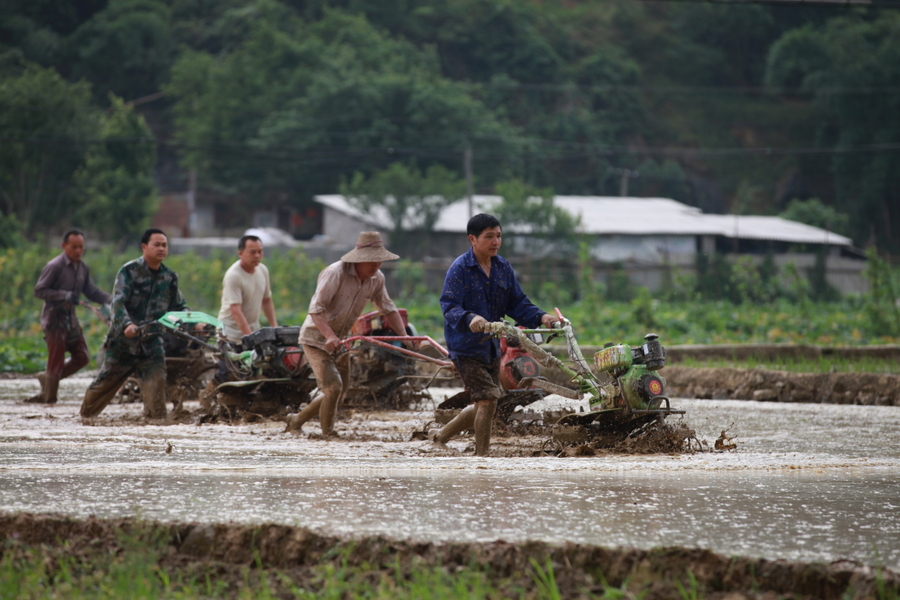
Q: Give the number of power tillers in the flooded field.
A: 5